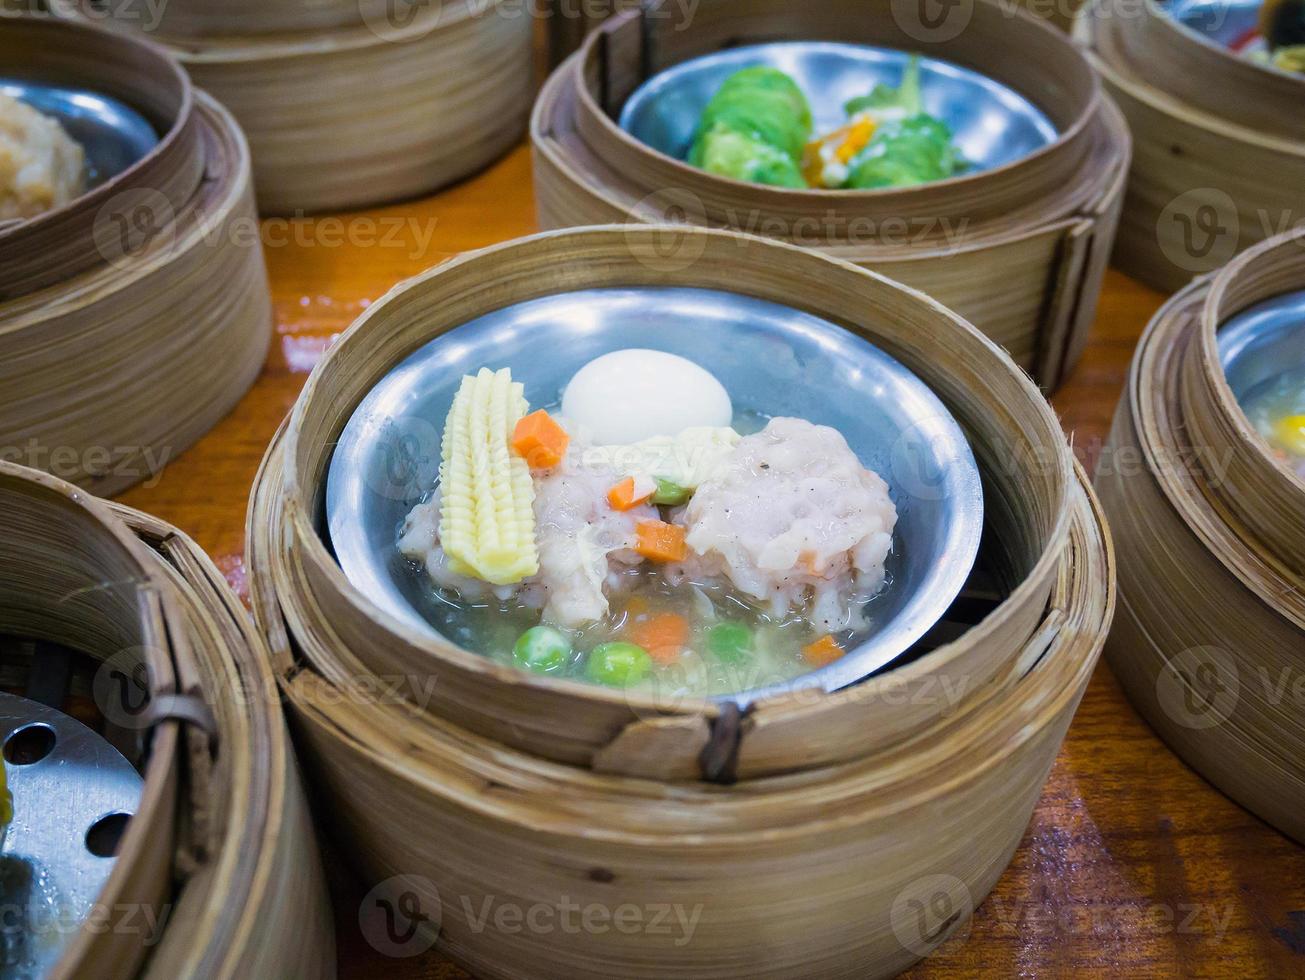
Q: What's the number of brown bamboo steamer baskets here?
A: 7